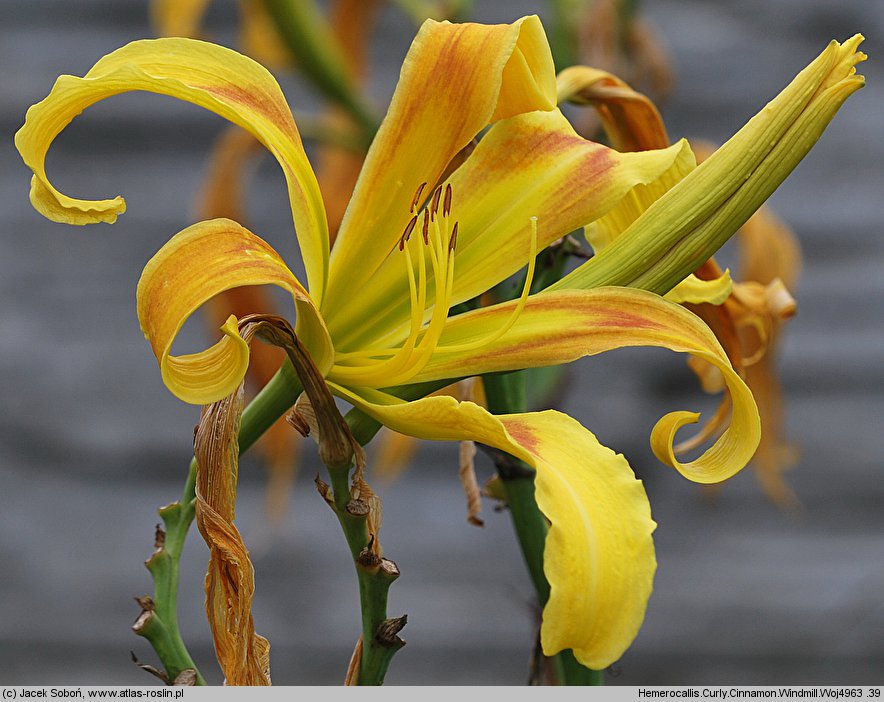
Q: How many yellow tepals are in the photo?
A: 6